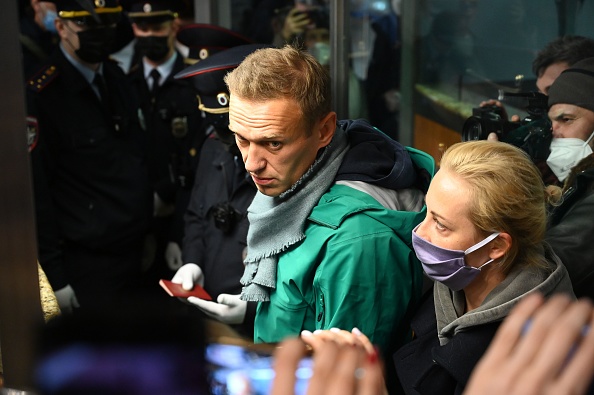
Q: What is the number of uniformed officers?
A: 4